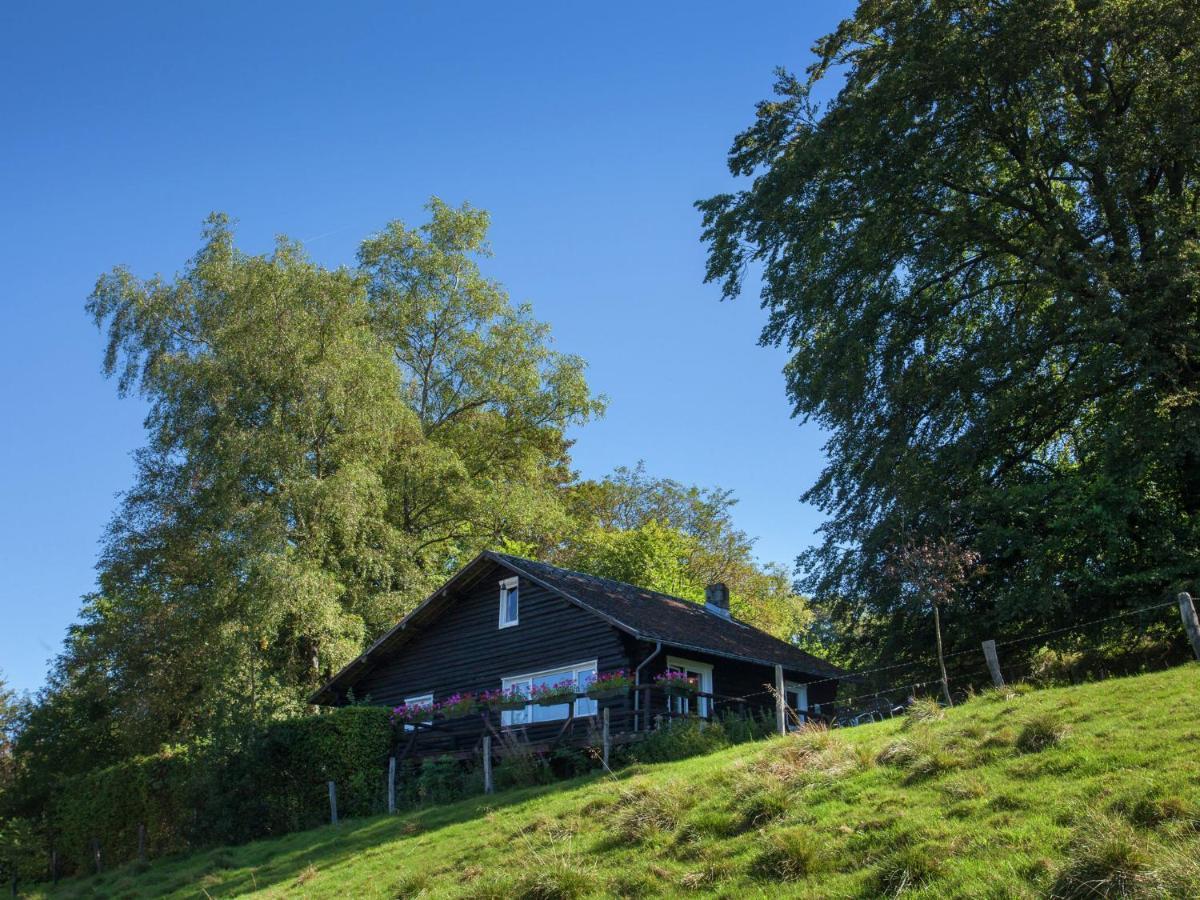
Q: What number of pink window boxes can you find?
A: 6